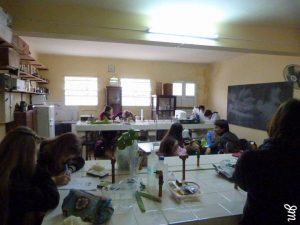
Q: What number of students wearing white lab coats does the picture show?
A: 2